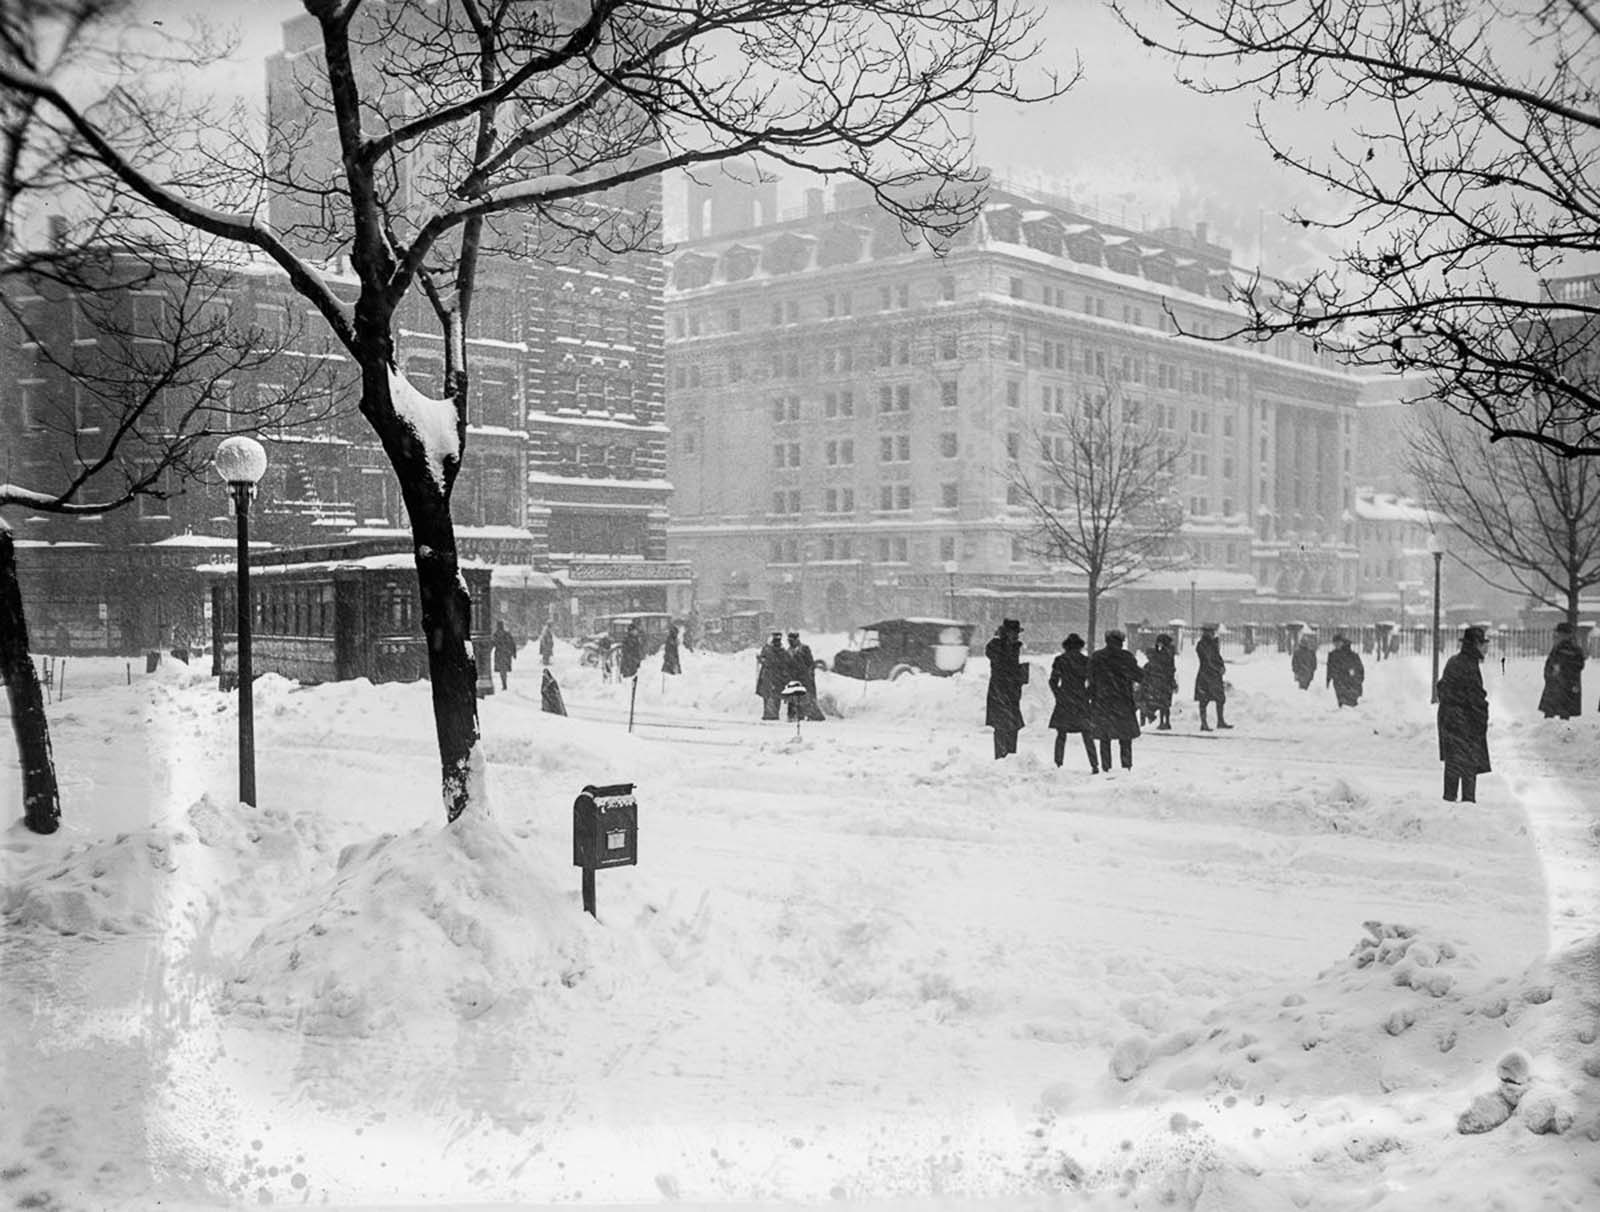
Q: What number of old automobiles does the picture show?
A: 3